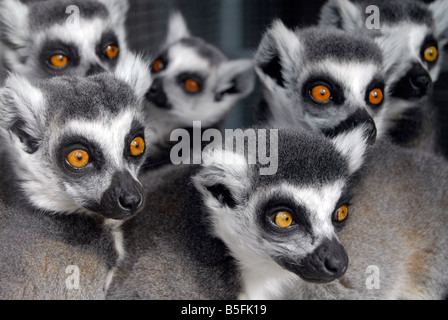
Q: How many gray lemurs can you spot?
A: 6